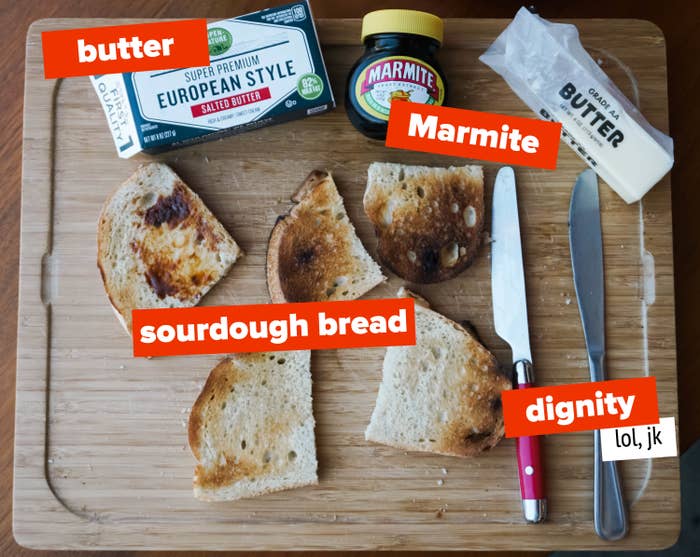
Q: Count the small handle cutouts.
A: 2